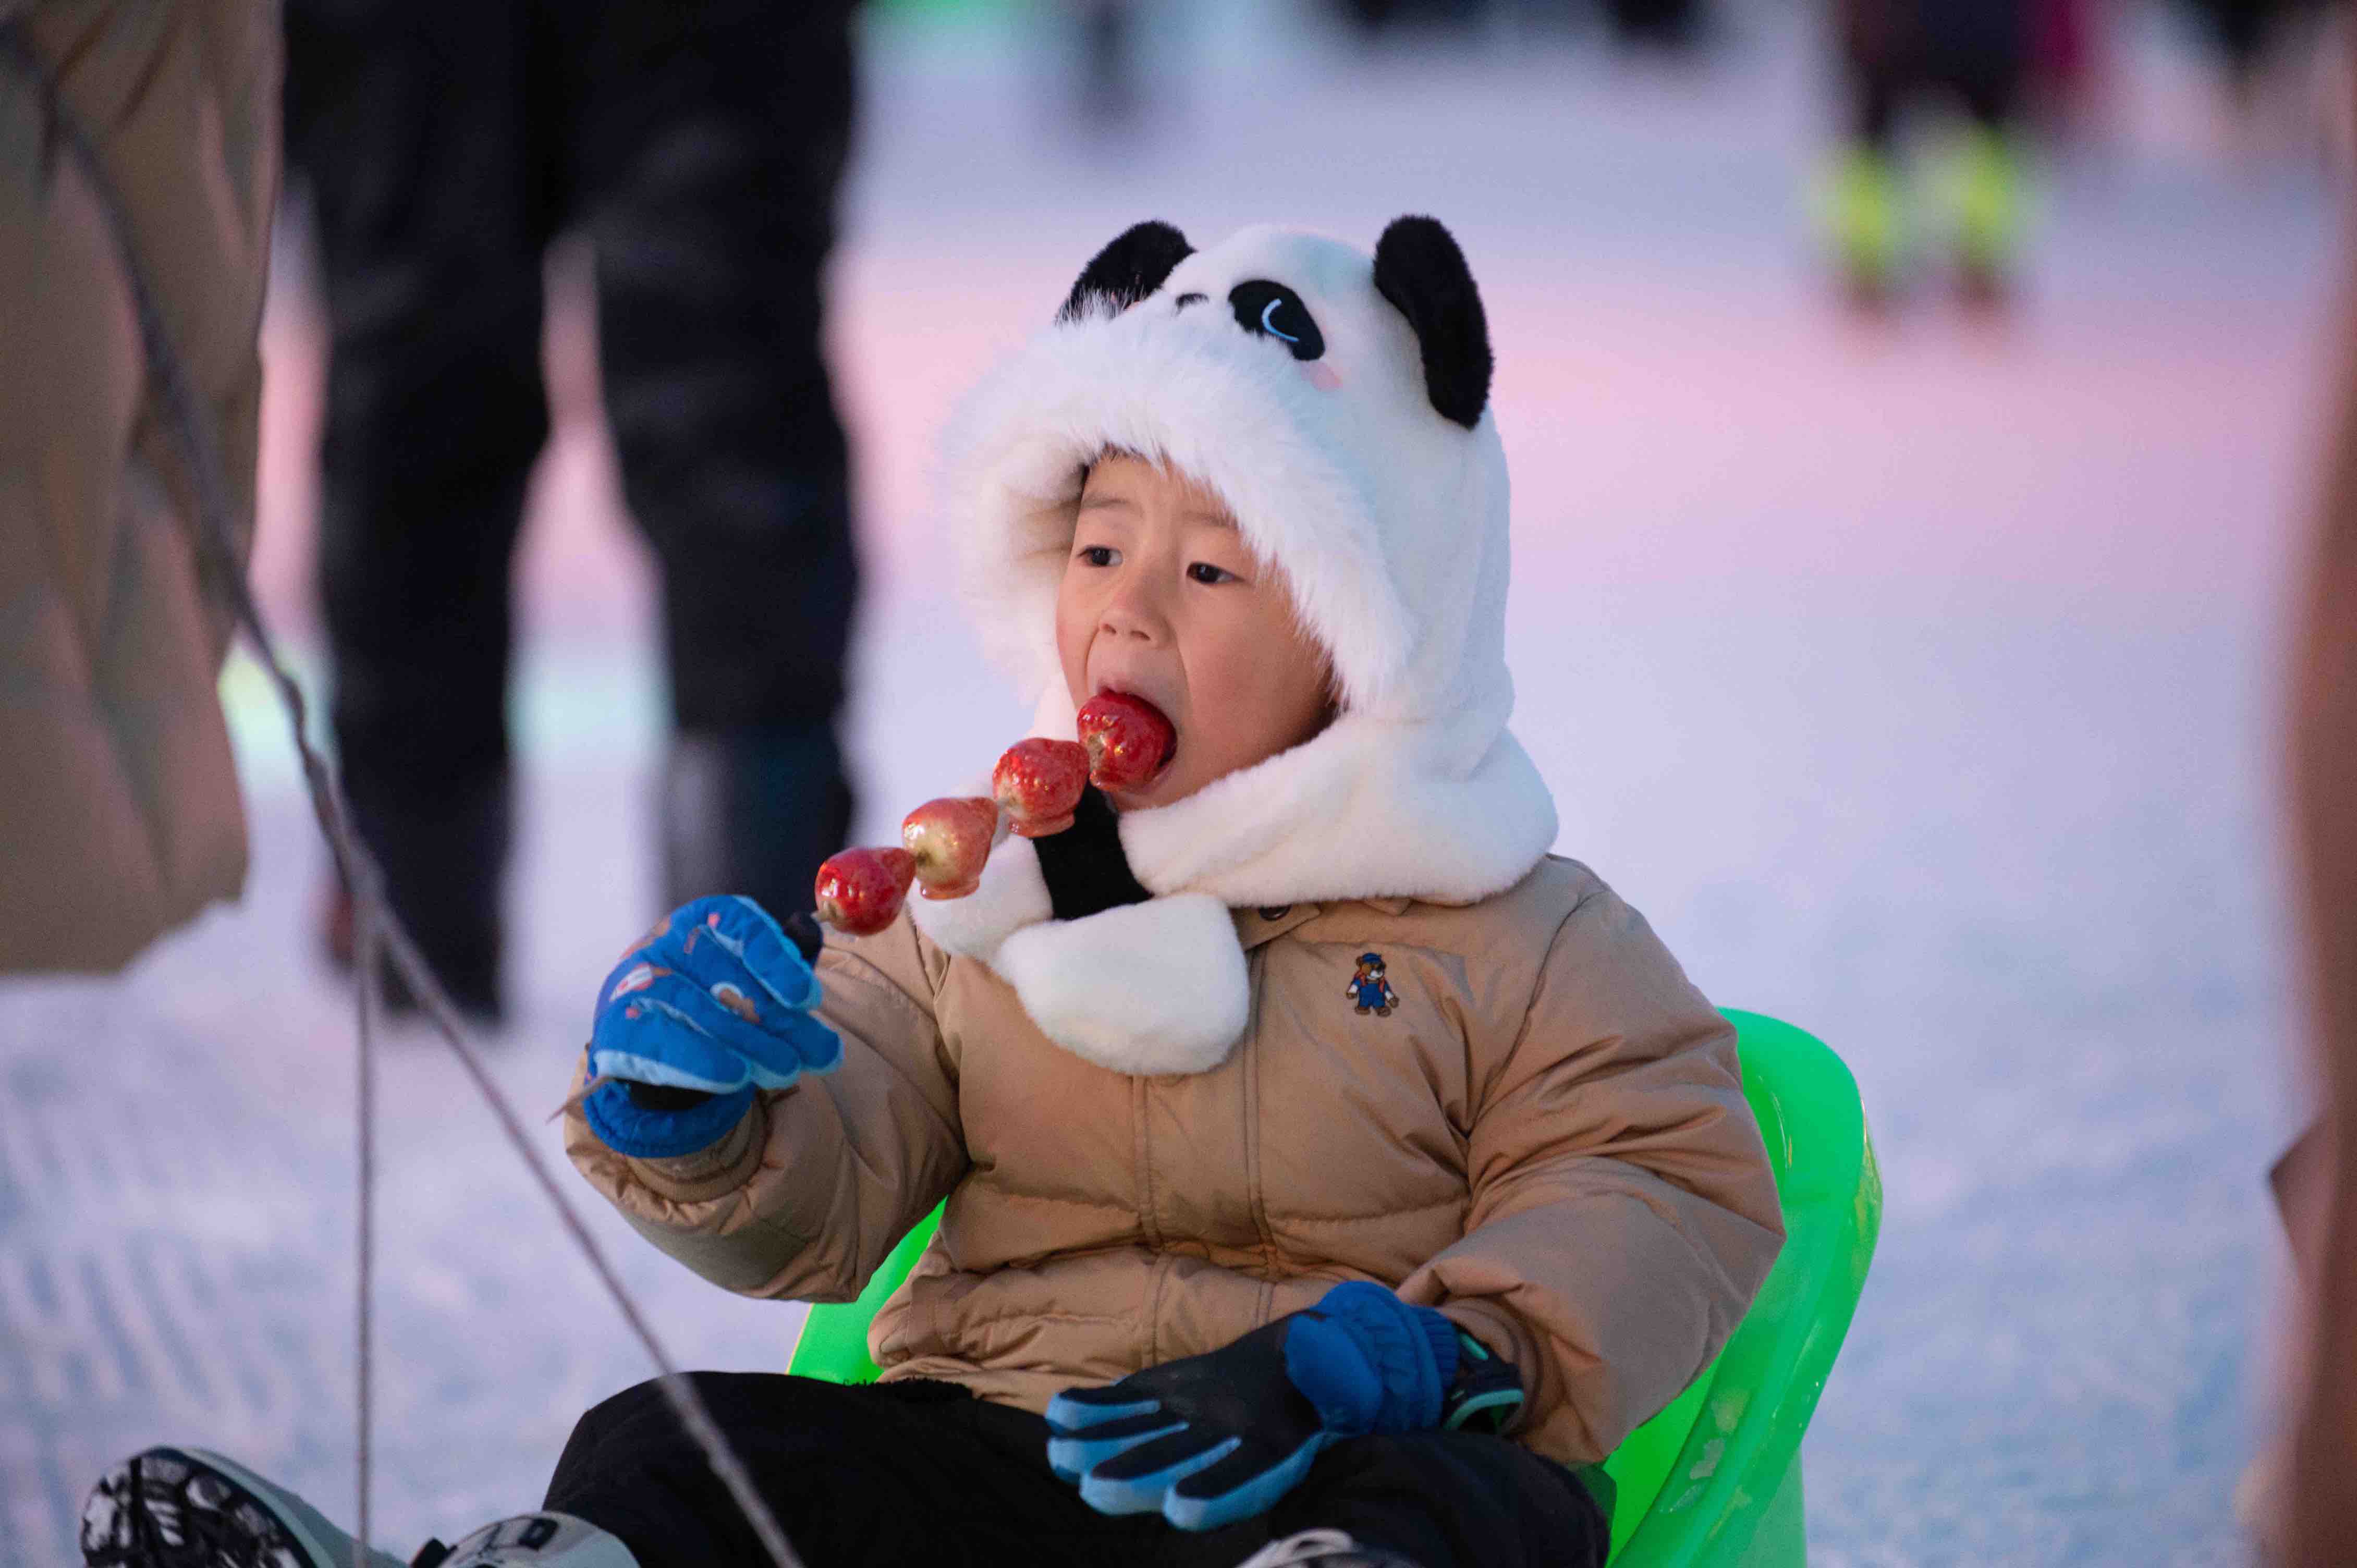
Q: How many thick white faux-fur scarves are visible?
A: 1